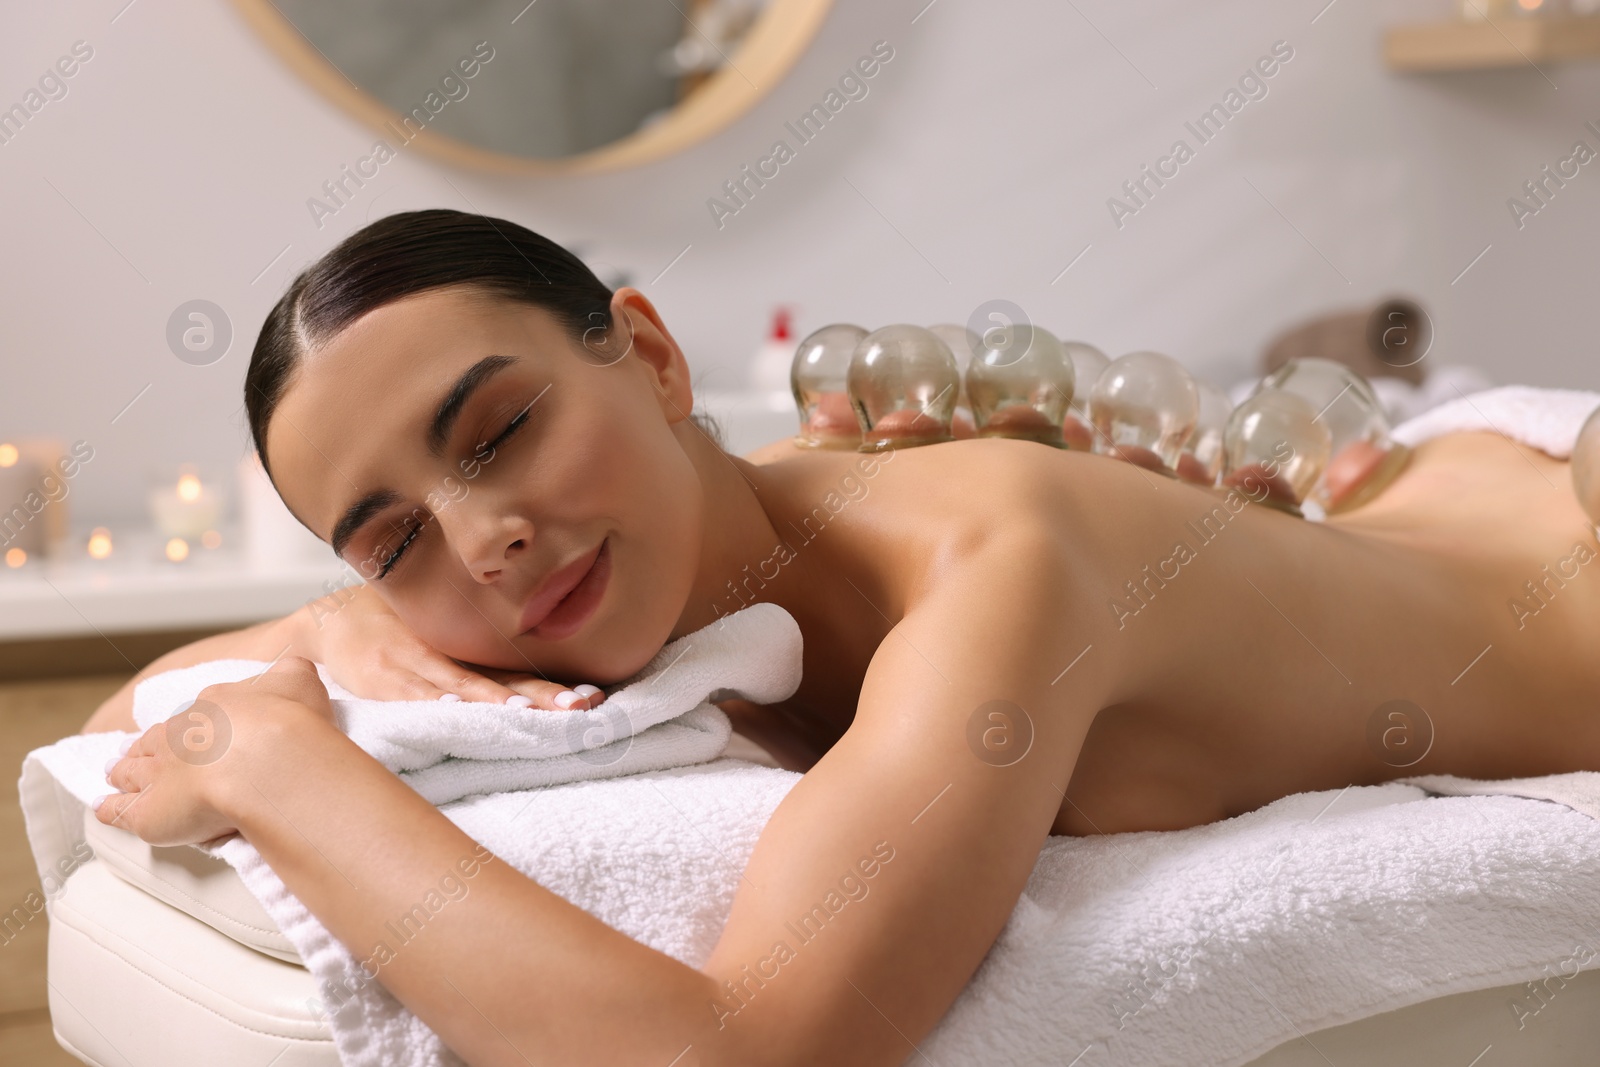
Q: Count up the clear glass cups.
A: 10